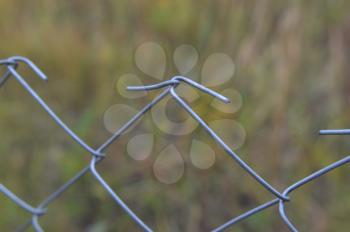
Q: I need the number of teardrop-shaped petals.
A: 10